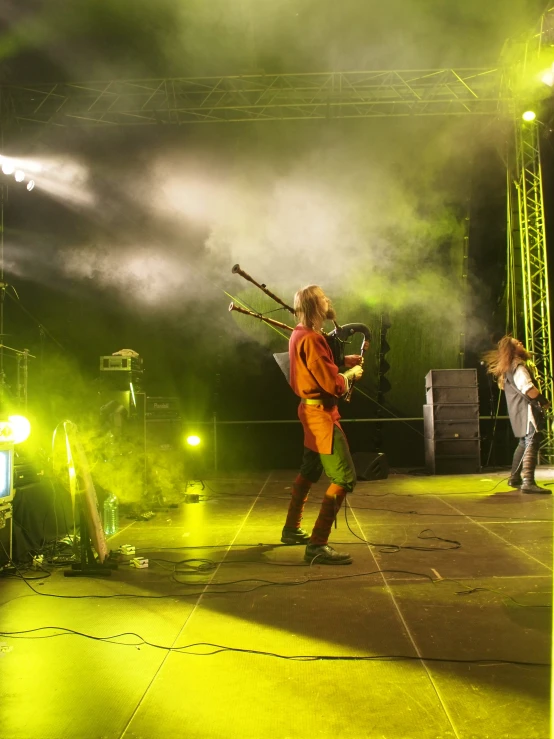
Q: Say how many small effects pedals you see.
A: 2